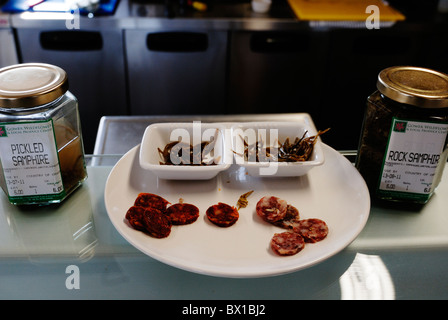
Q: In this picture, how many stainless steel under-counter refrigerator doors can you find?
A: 4